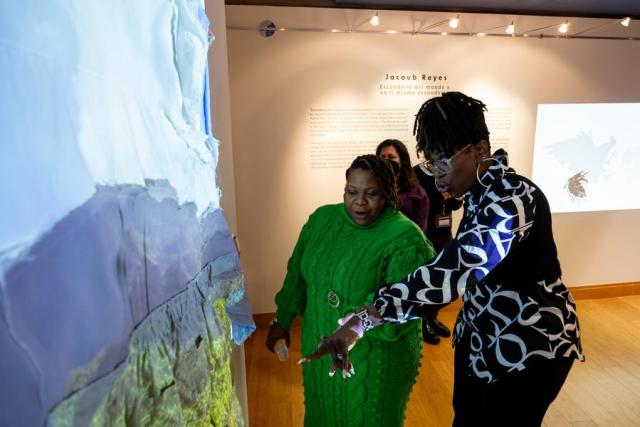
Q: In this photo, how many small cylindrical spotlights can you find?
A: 5